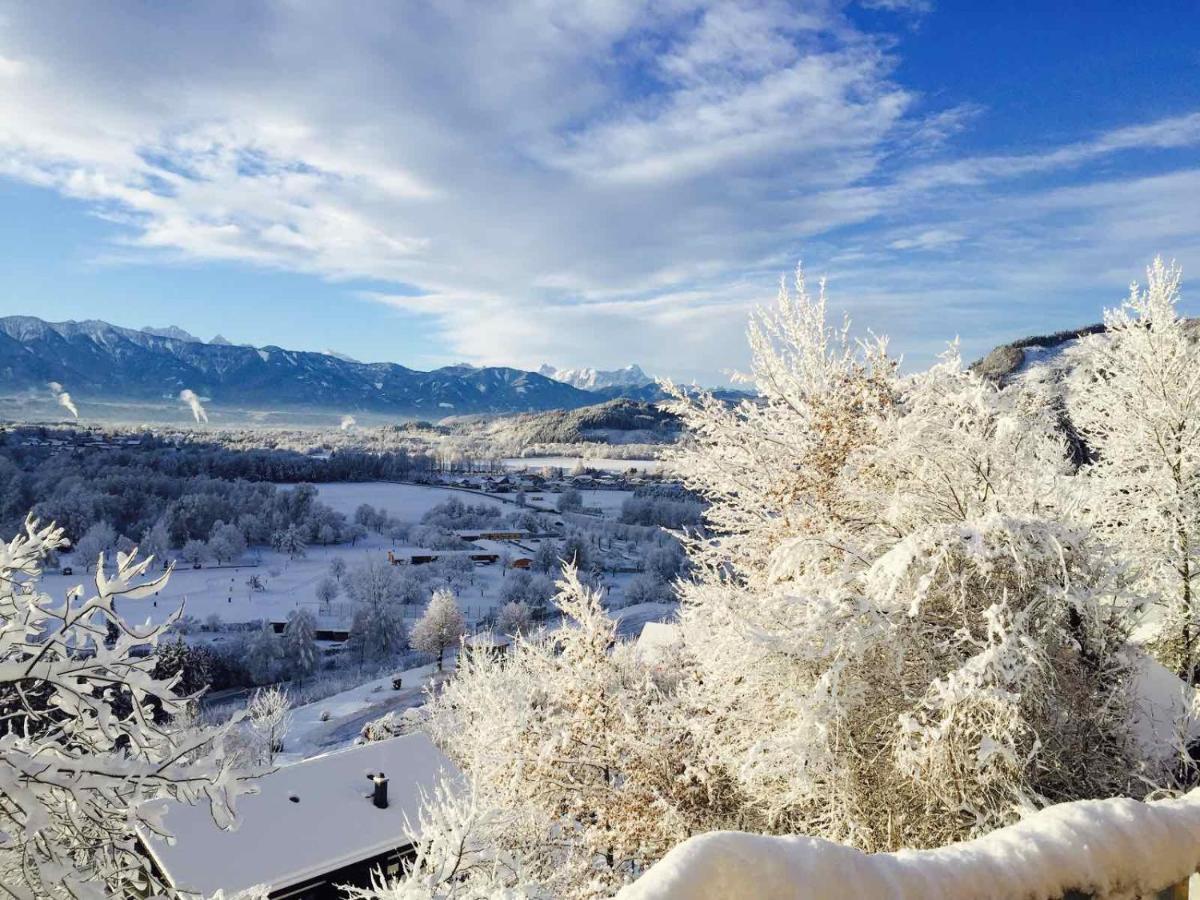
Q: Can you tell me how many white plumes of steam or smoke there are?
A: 3